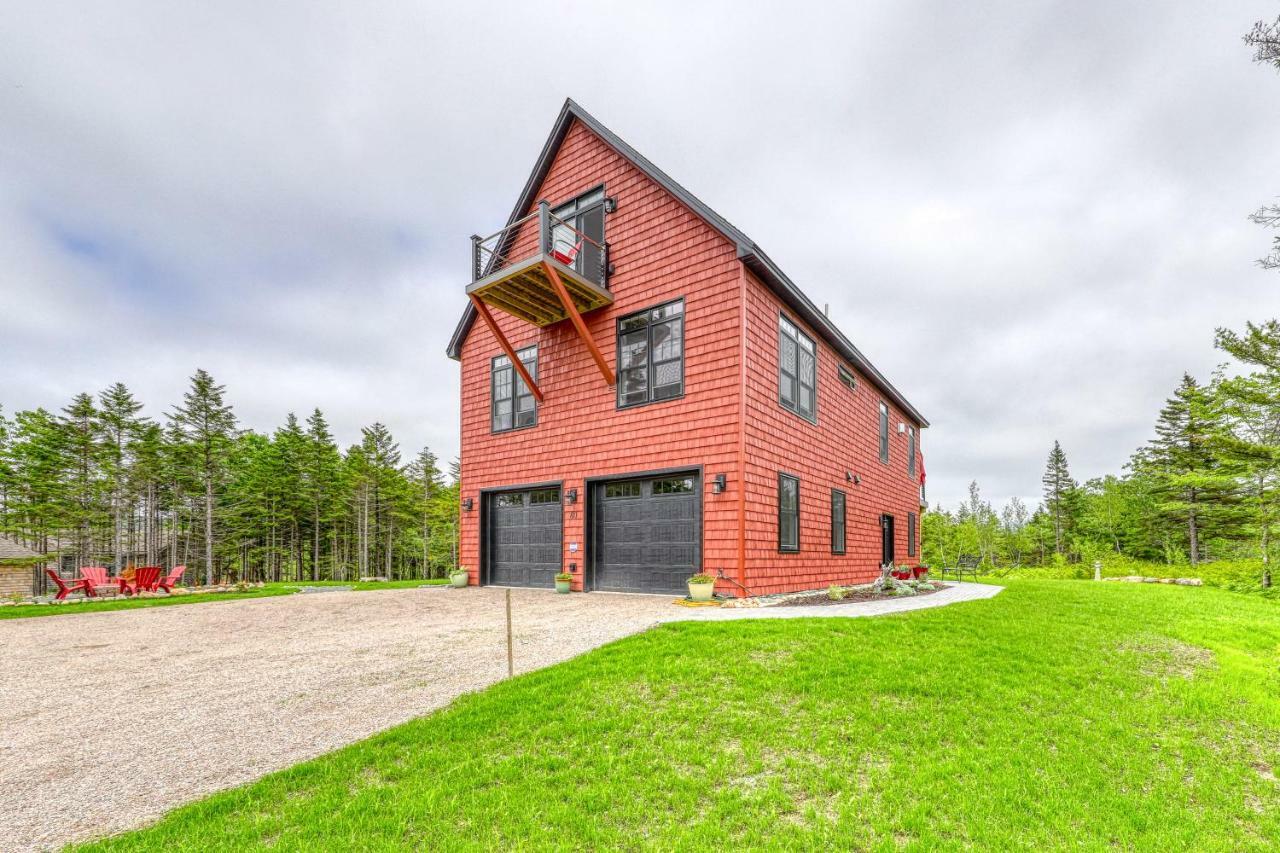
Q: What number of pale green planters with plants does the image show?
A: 3